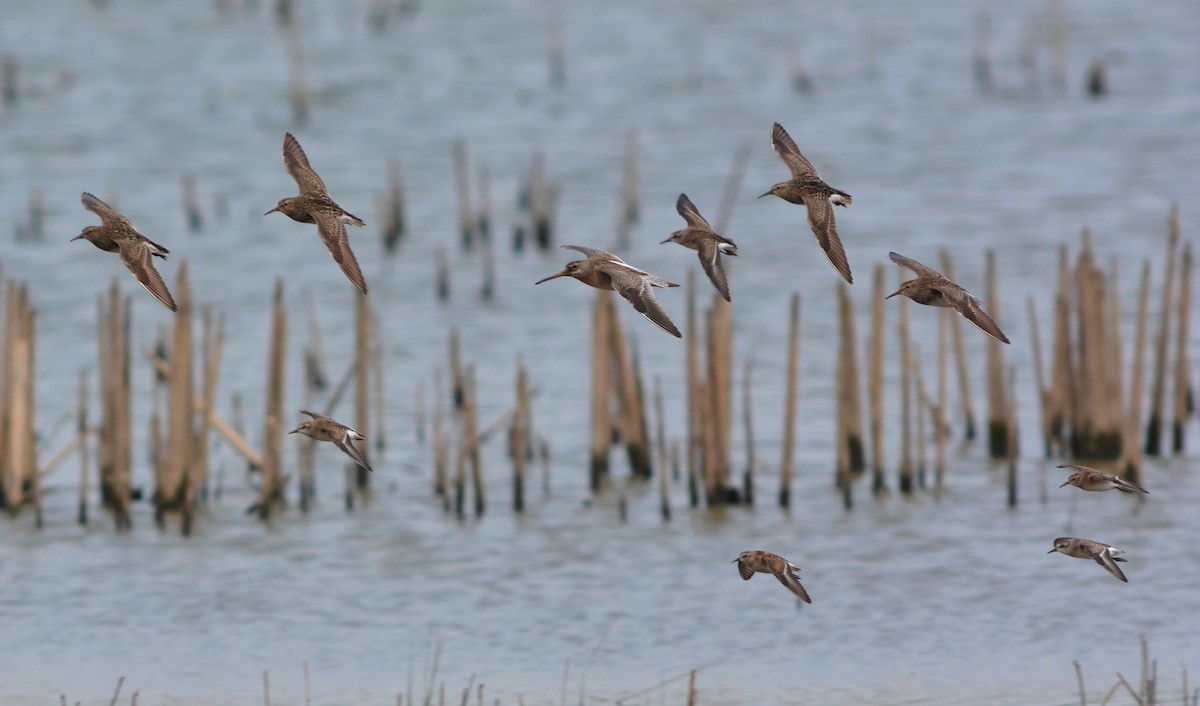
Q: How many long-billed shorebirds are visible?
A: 1